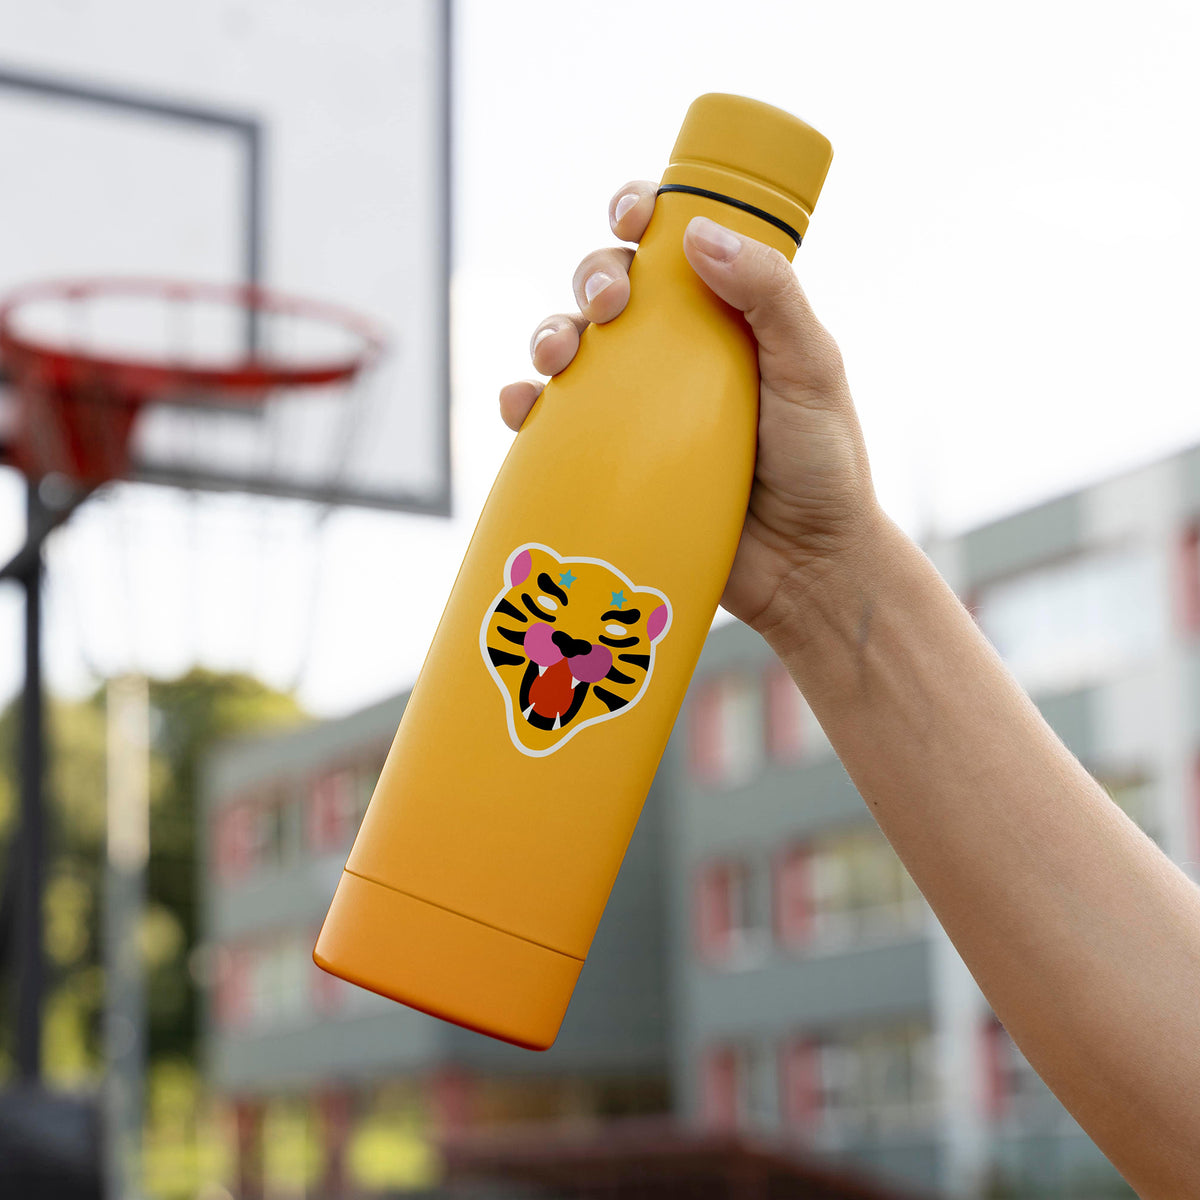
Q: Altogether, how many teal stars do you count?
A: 2